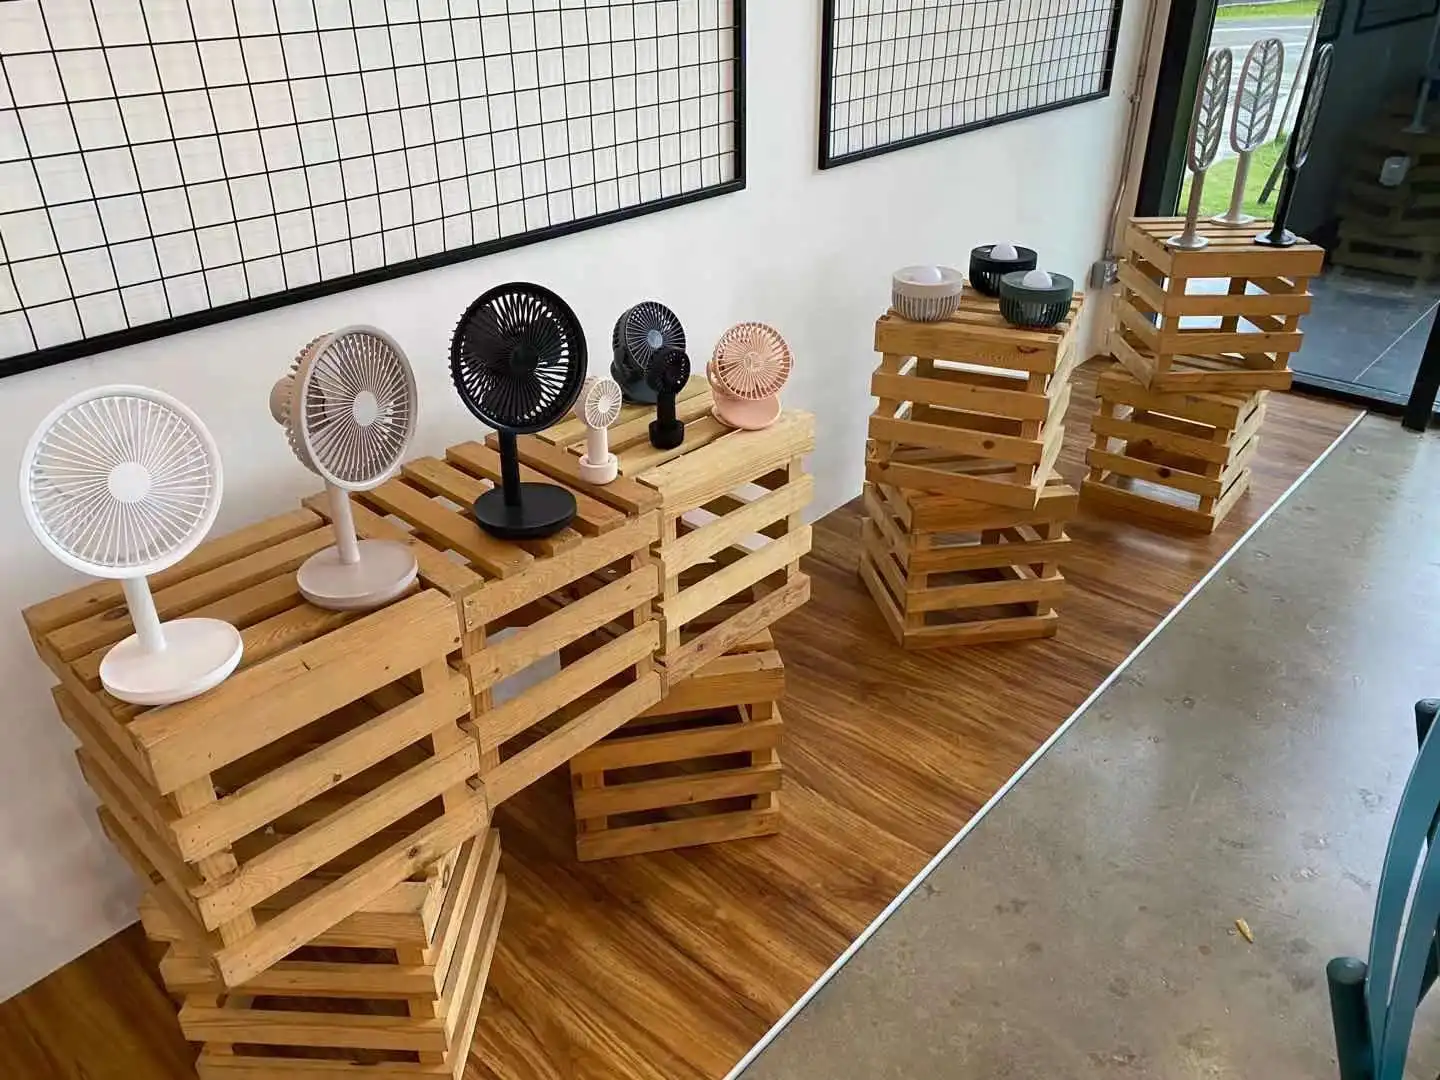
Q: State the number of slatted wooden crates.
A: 9